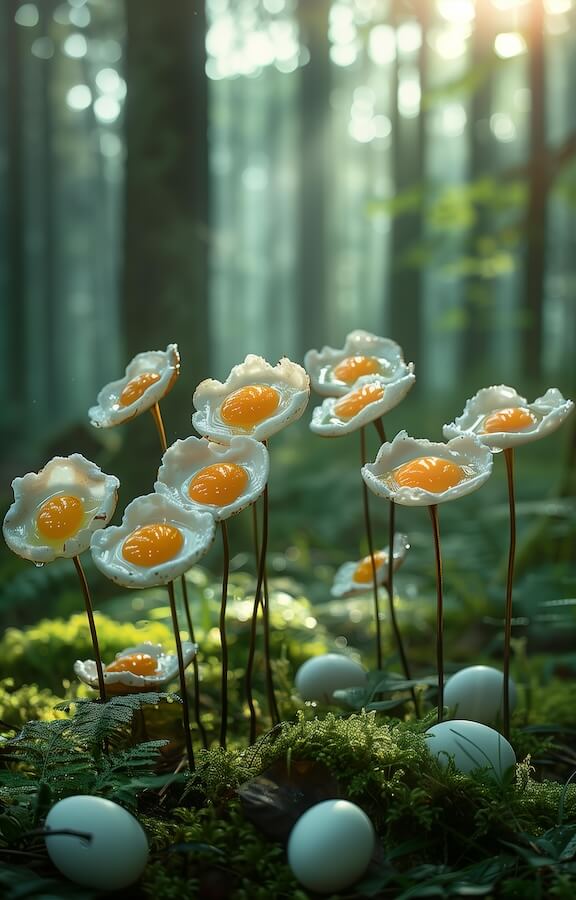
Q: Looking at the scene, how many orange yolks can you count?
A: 11